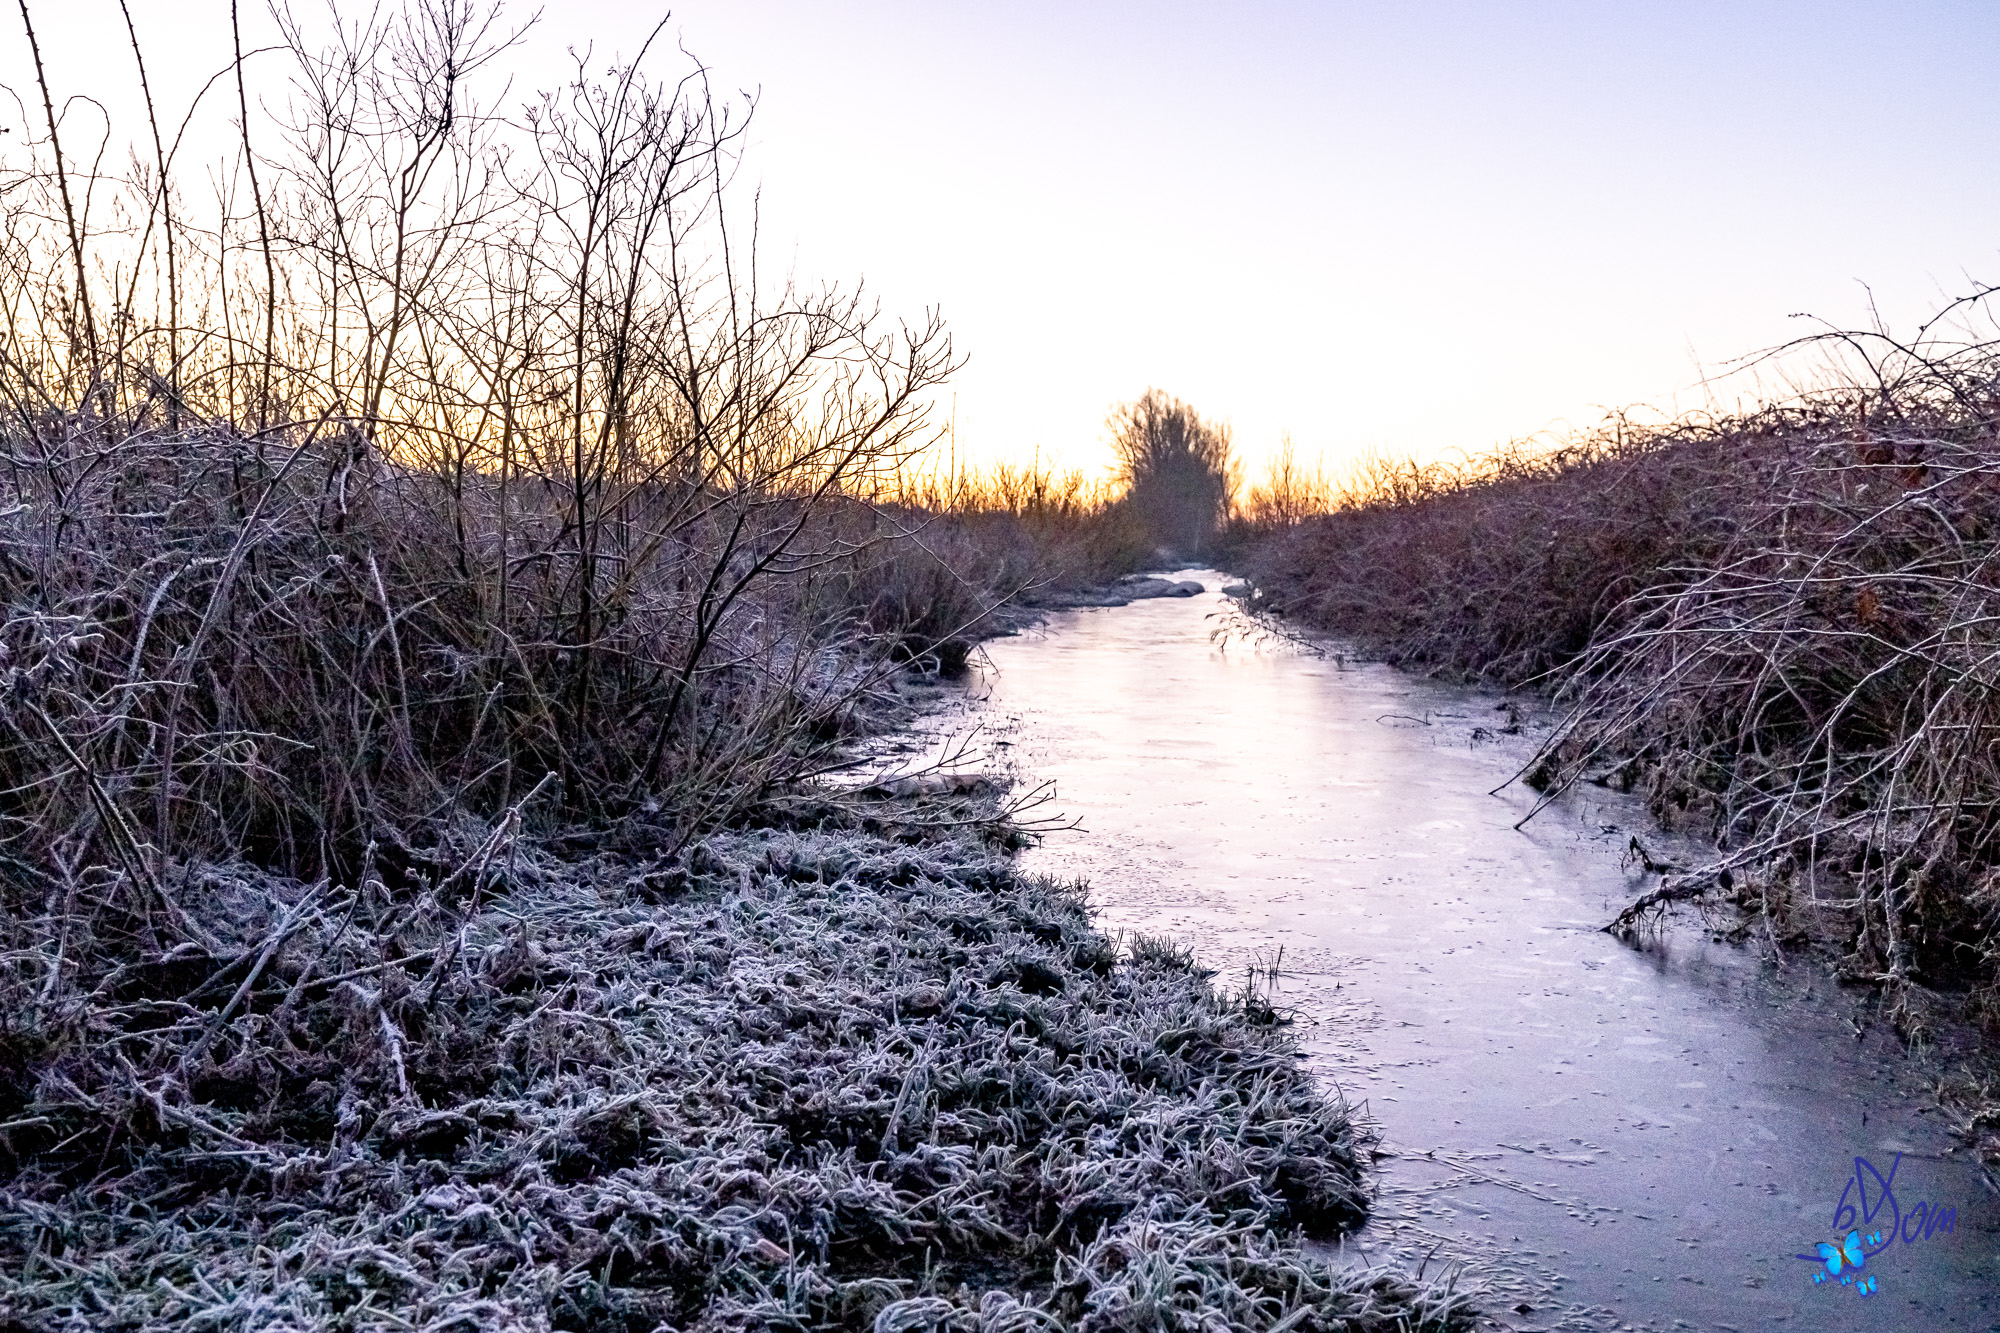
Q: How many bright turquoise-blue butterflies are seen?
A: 5